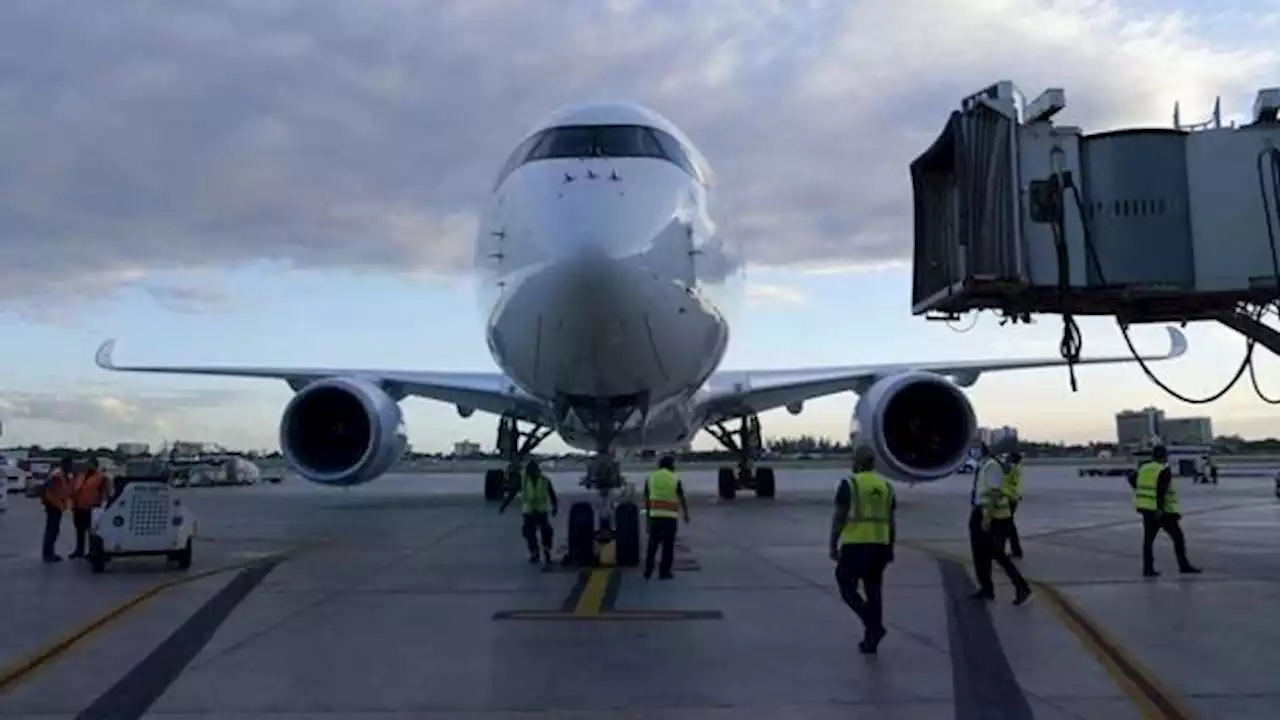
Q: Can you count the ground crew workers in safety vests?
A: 8